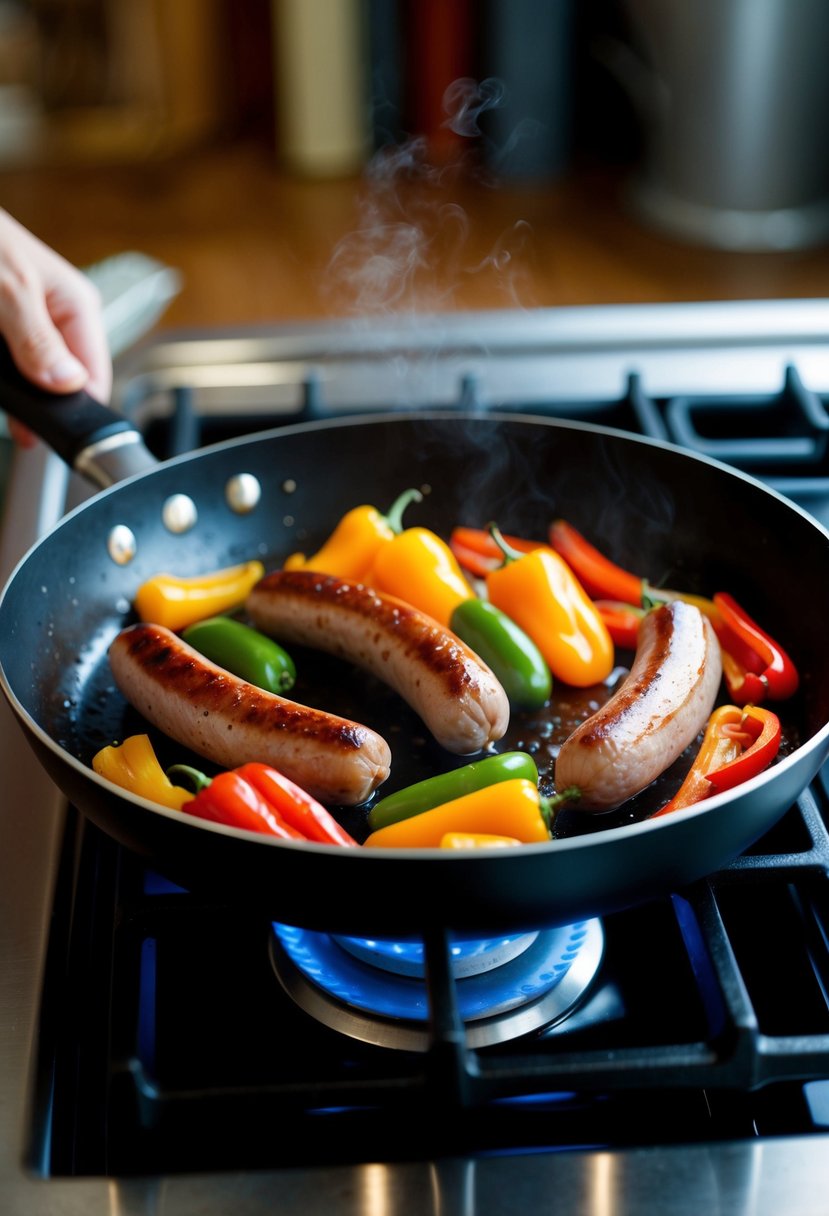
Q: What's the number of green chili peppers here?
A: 3